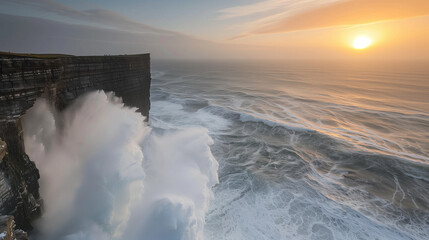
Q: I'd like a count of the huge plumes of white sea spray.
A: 2